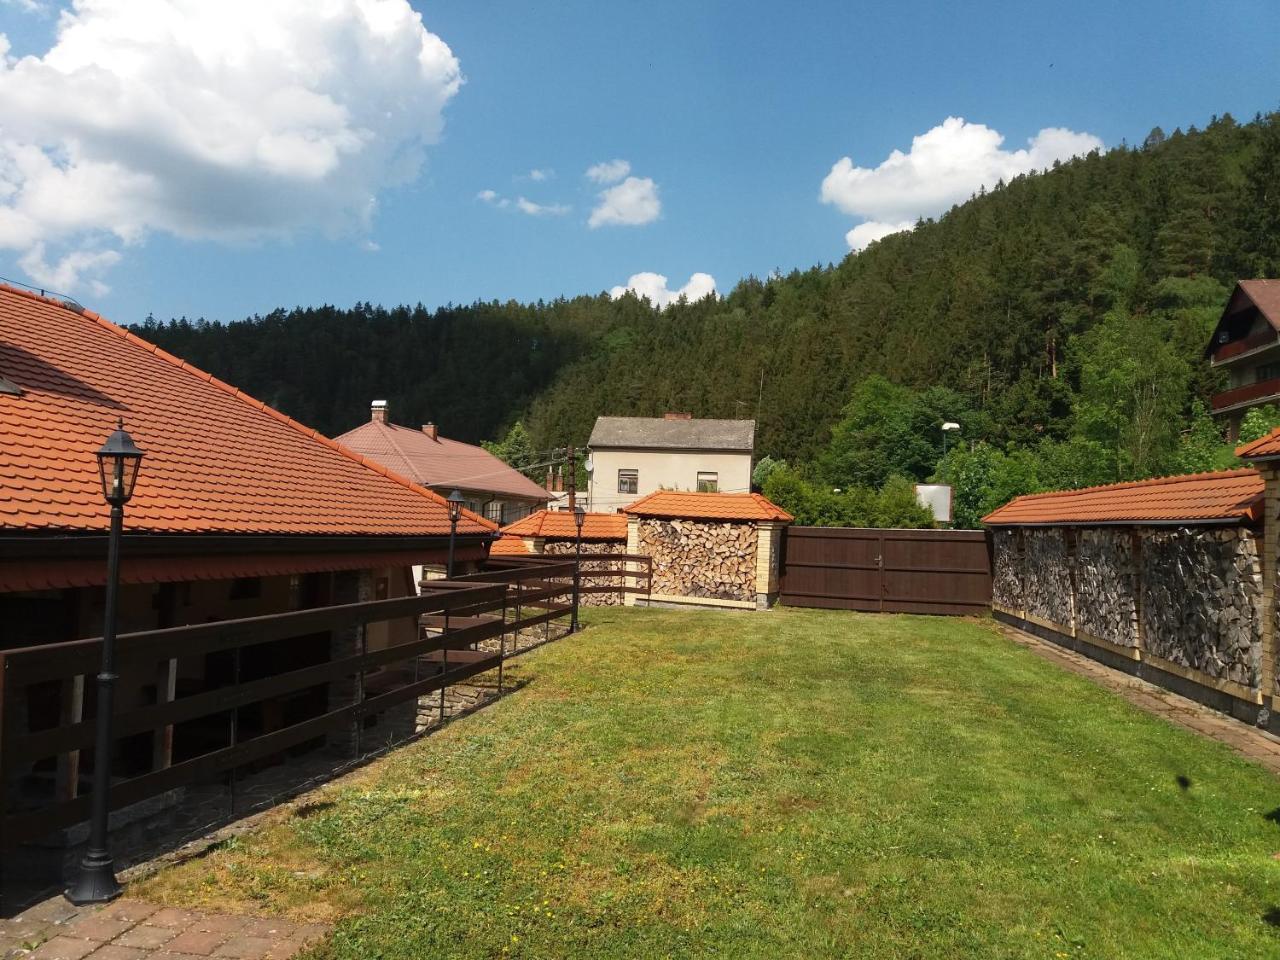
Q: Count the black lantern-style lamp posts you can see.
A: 3